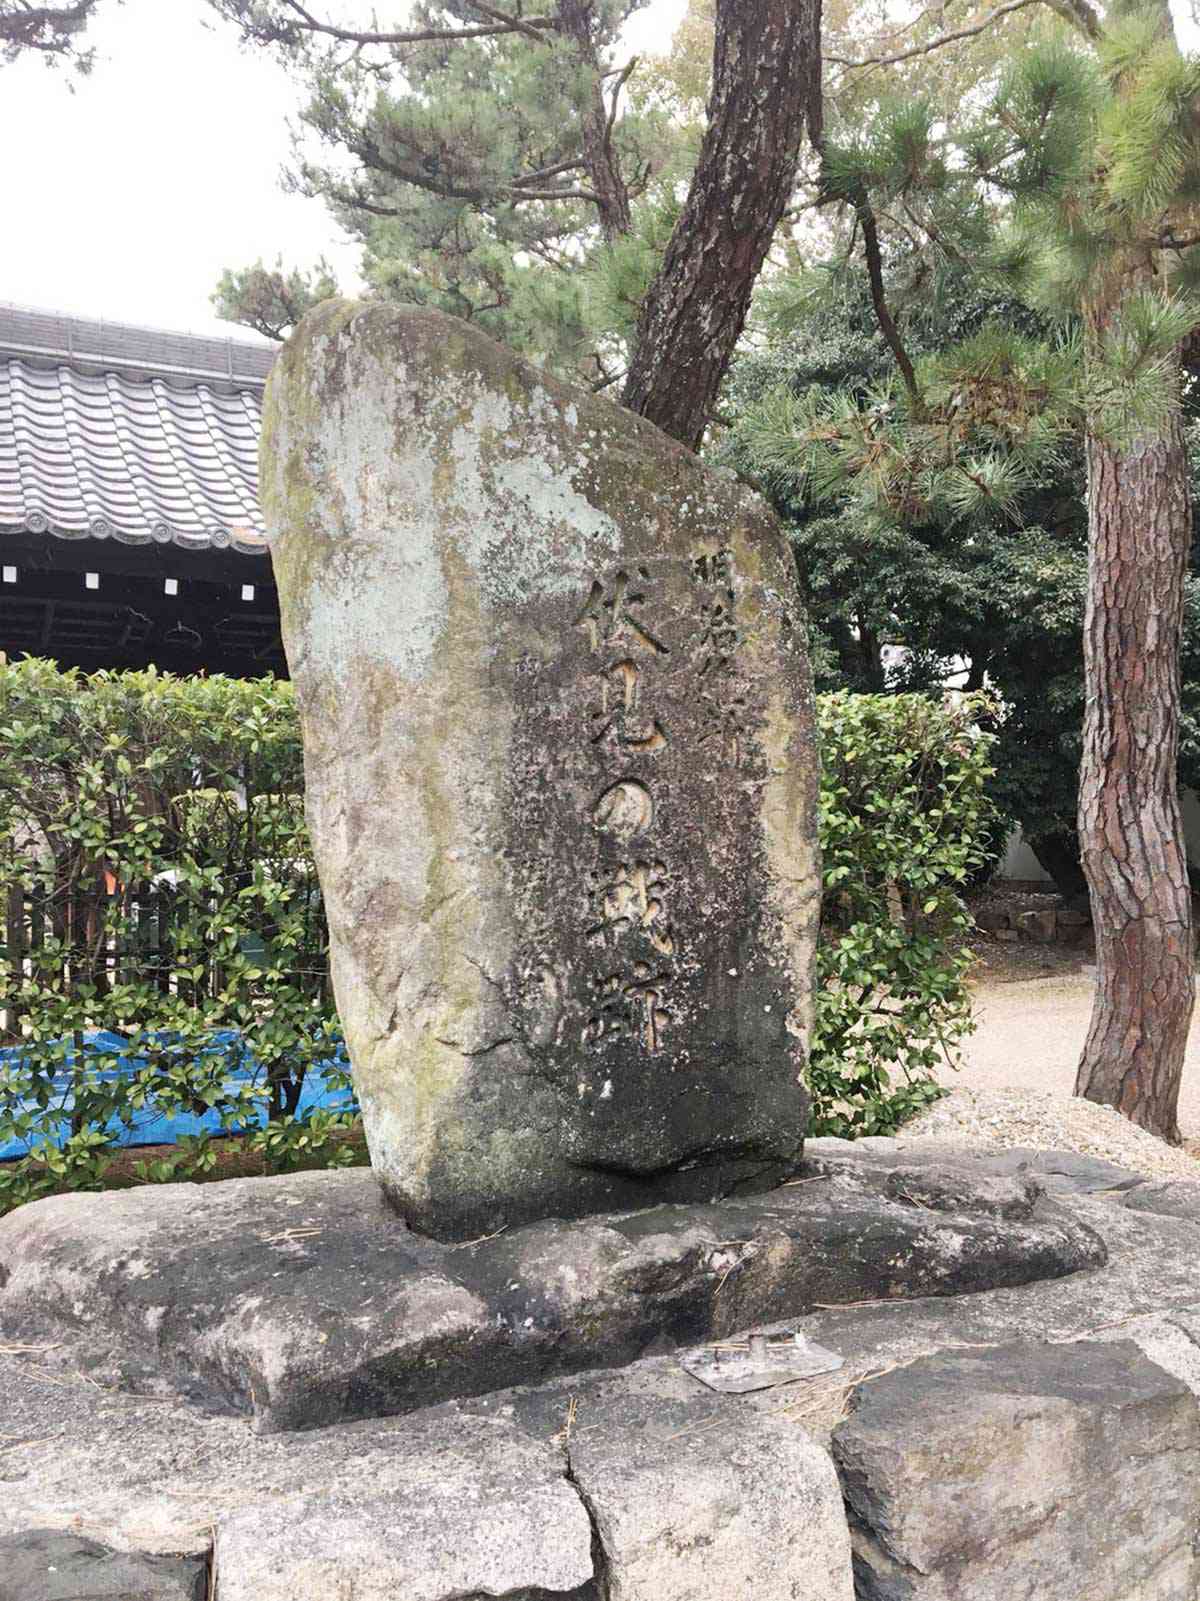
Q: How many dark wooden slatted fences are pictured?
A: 1